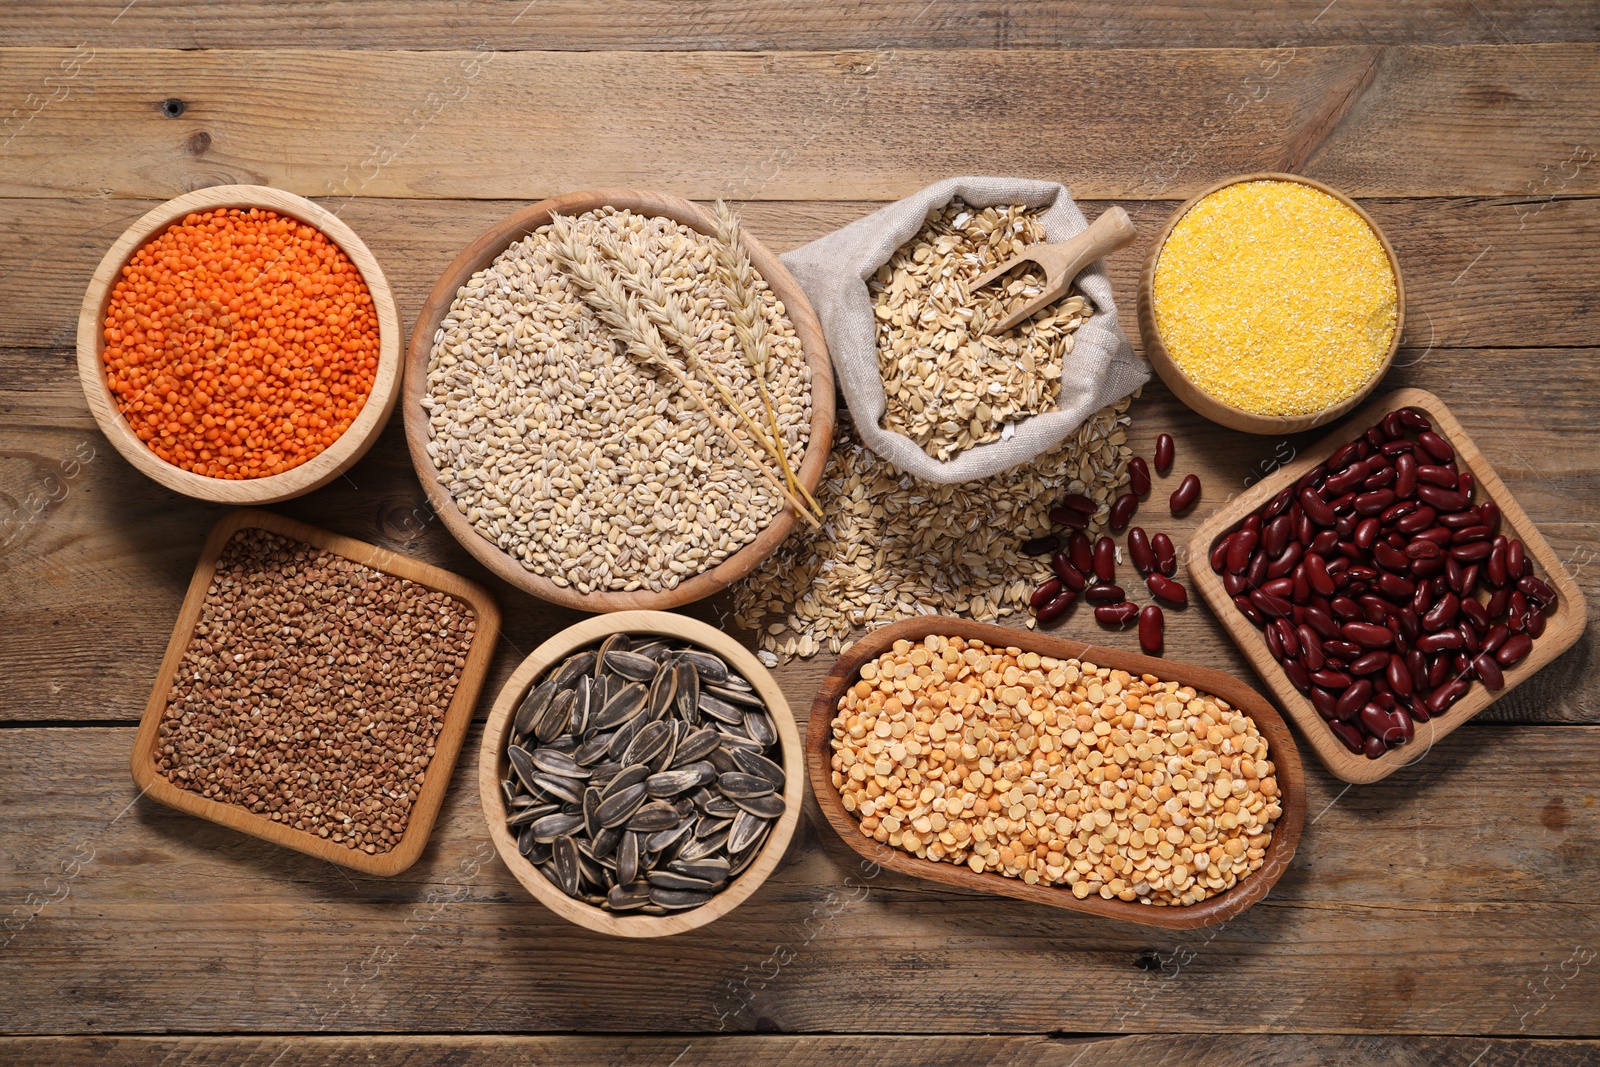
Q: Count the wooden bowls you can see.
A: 7